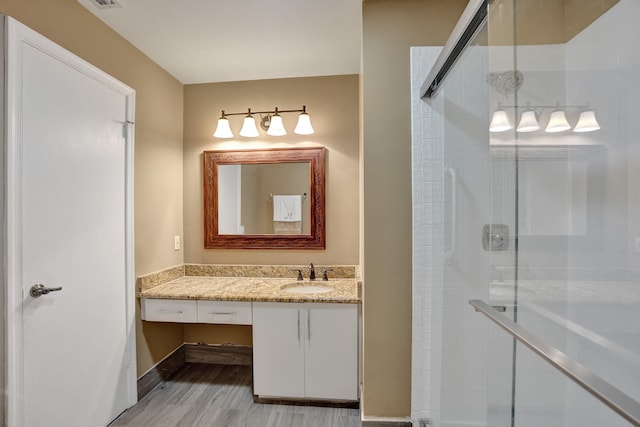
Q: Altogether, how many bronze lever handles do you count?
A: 2